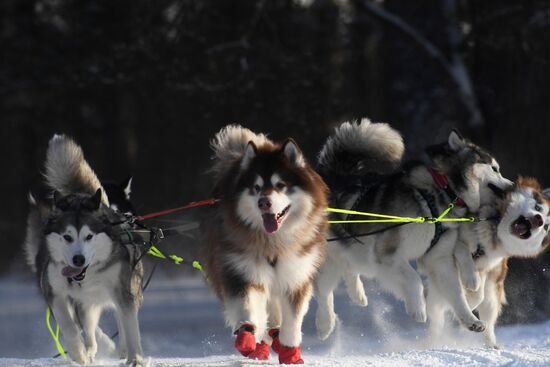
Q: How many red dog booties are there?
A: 4